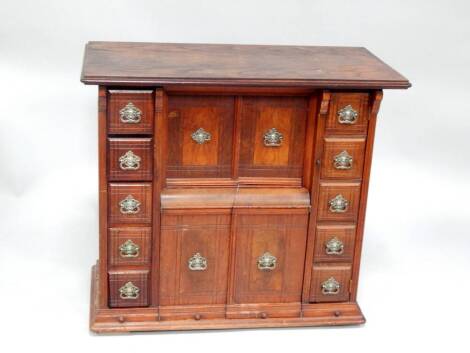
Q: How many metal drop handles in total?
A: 14